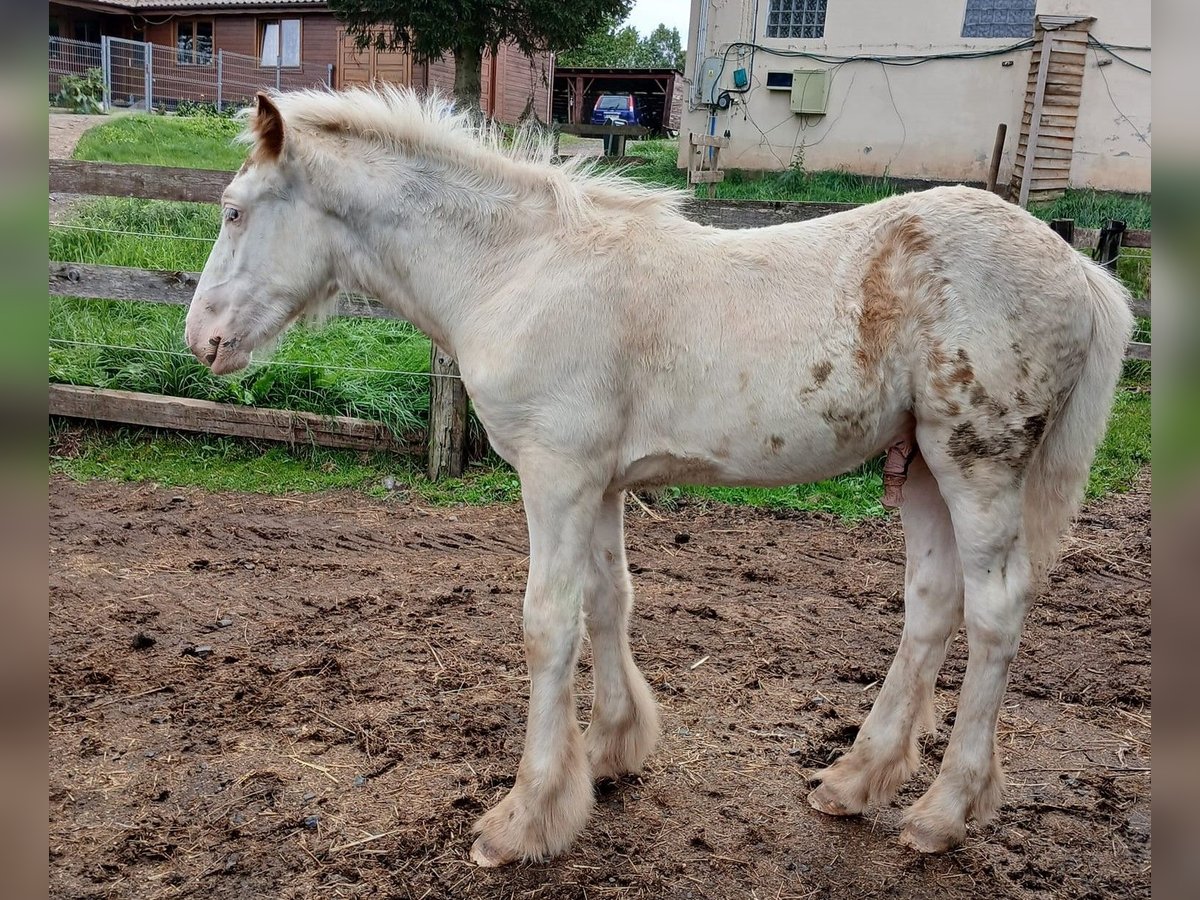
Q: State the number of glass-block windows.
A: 2